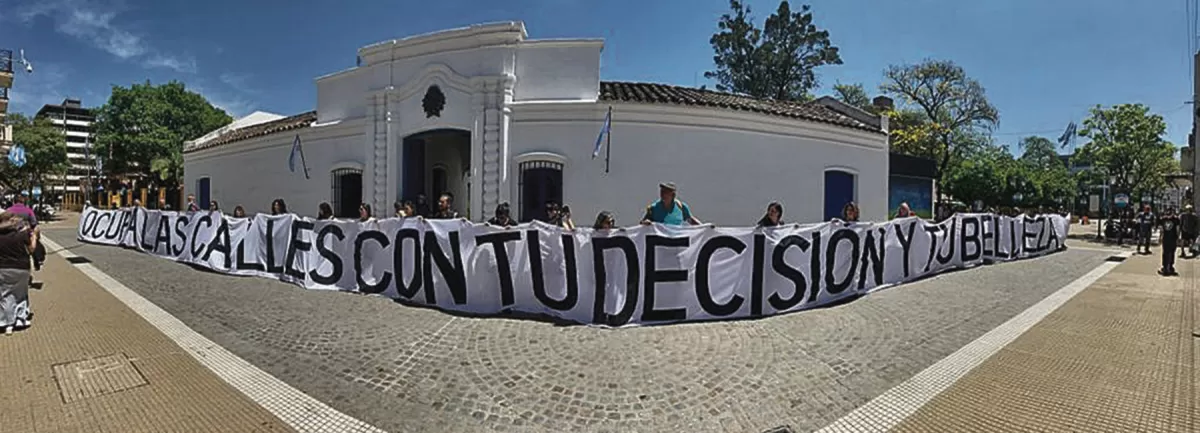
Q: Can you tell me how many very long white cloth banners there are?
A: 1